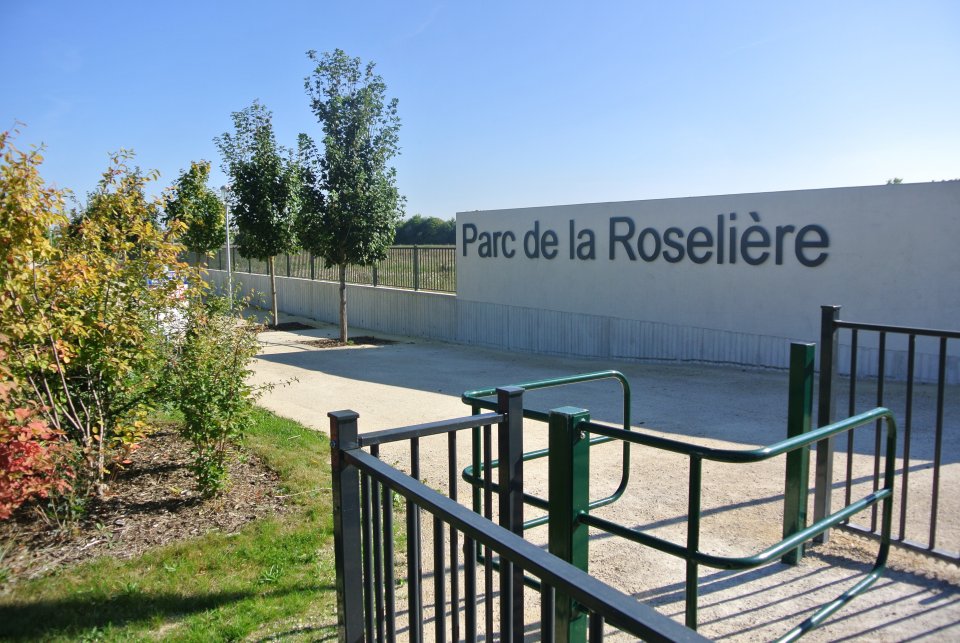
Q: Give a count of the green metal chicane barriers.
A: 2